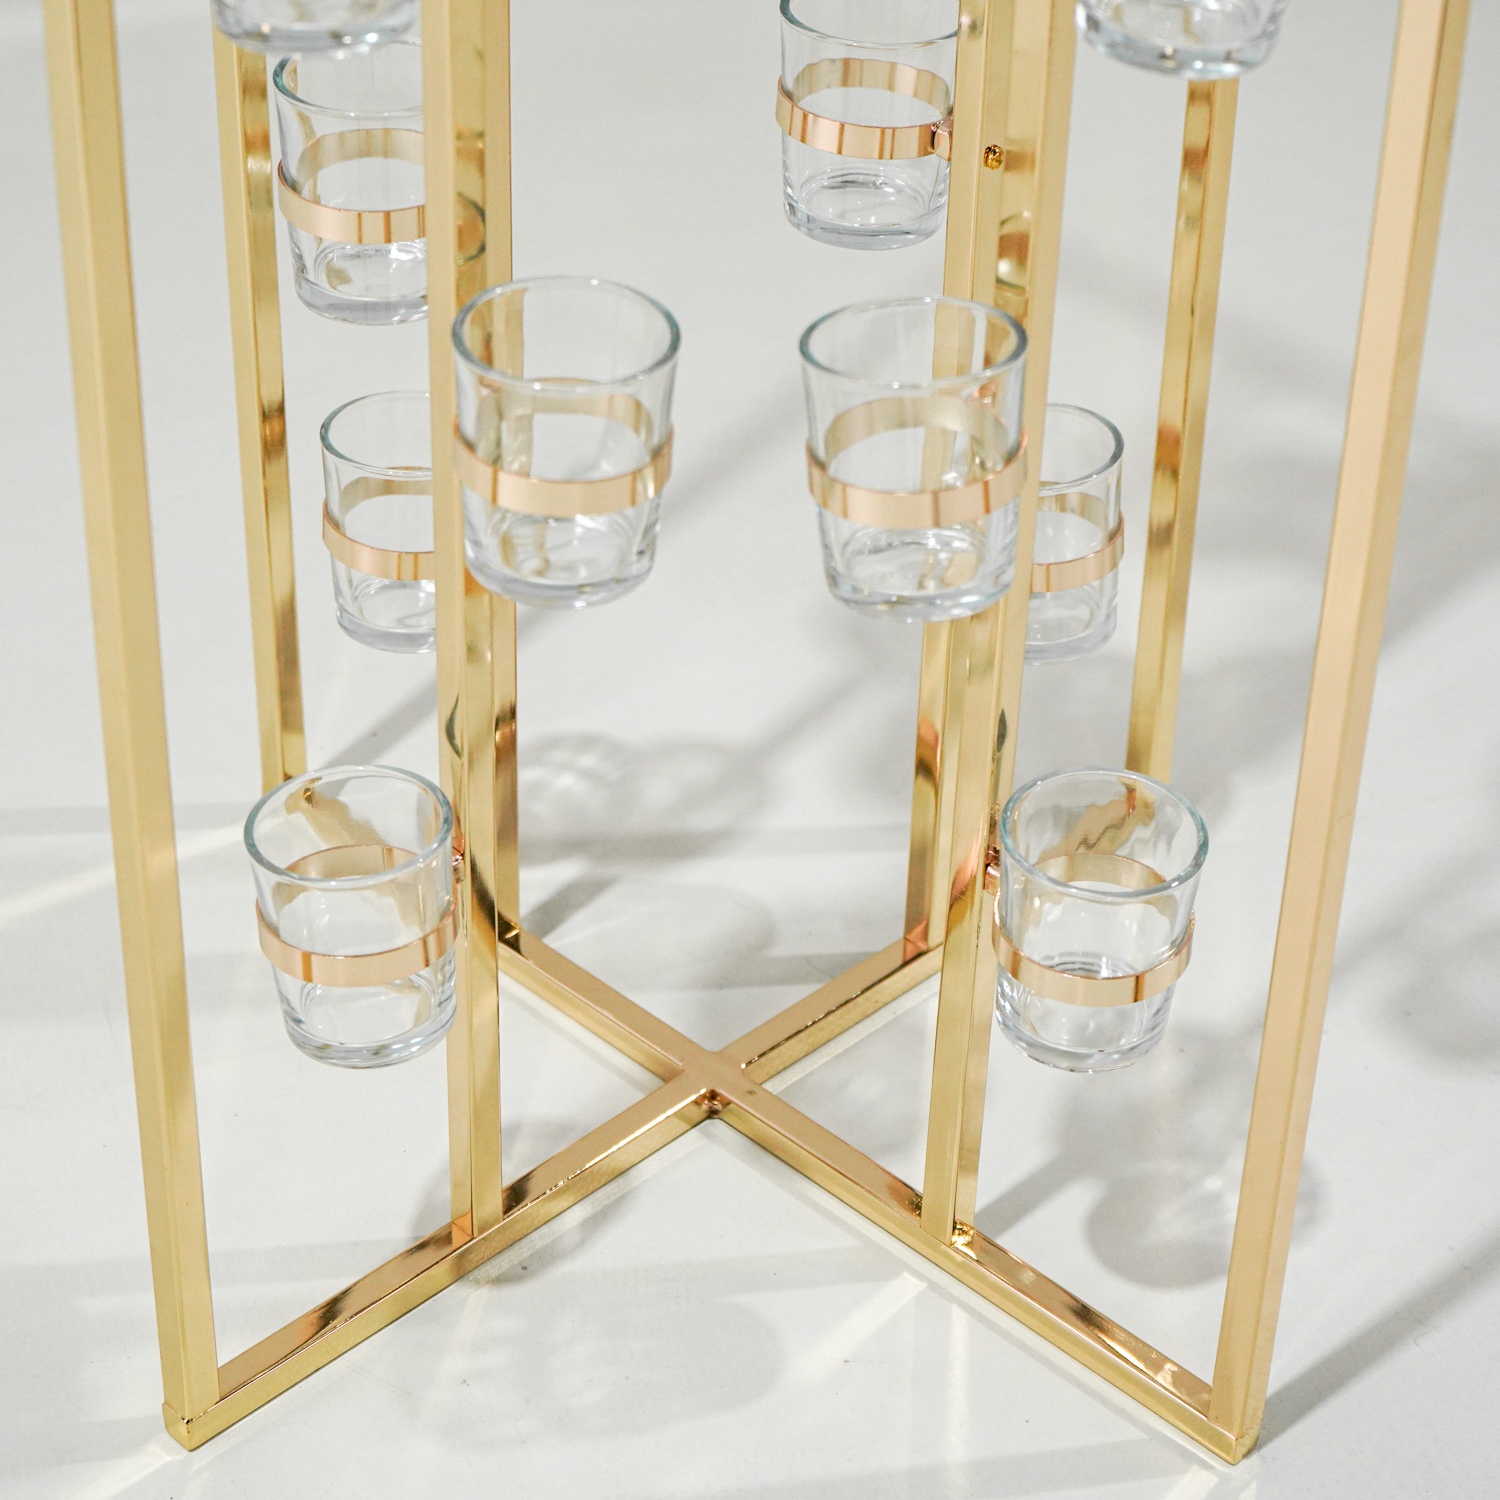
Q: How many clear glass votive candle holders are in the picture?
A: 10